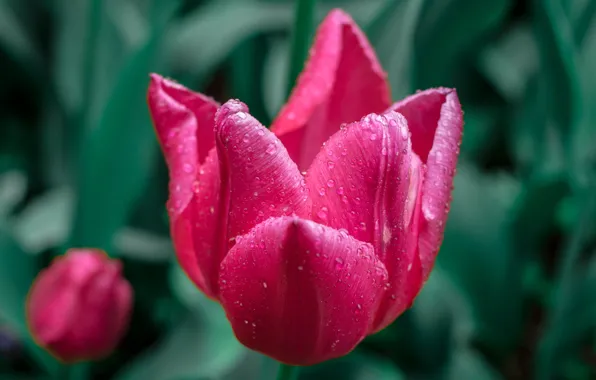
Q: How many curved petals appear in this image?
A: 6